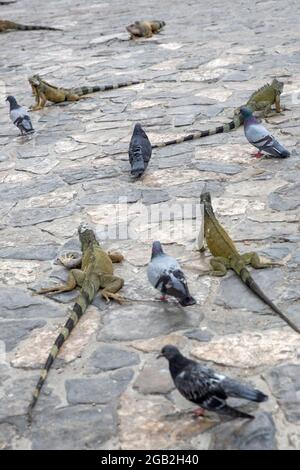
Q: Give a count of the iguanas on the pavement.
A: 6